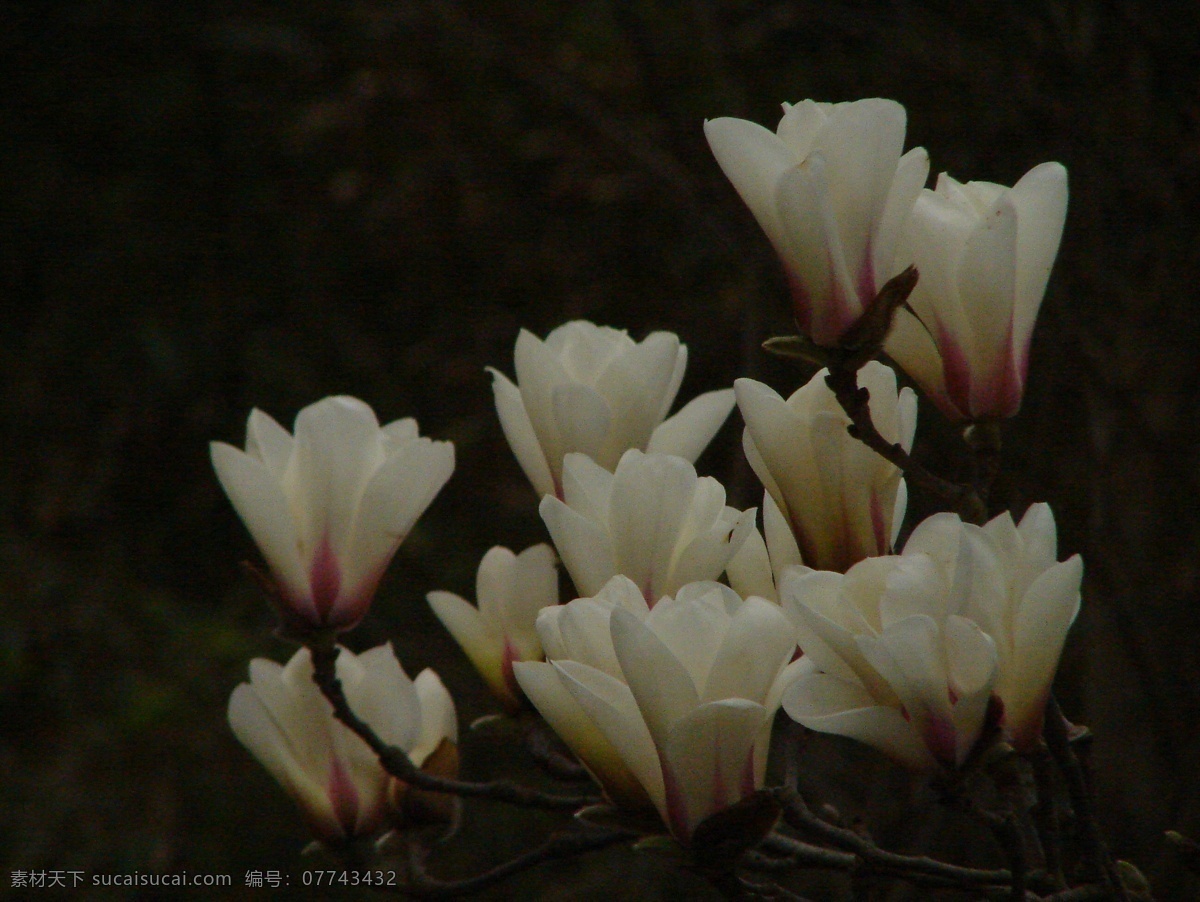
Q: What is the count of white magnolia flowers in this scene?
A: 11